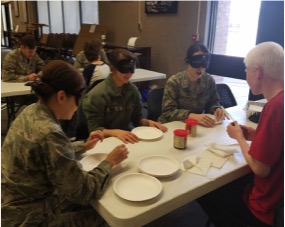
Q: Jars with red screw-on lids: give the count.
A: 2